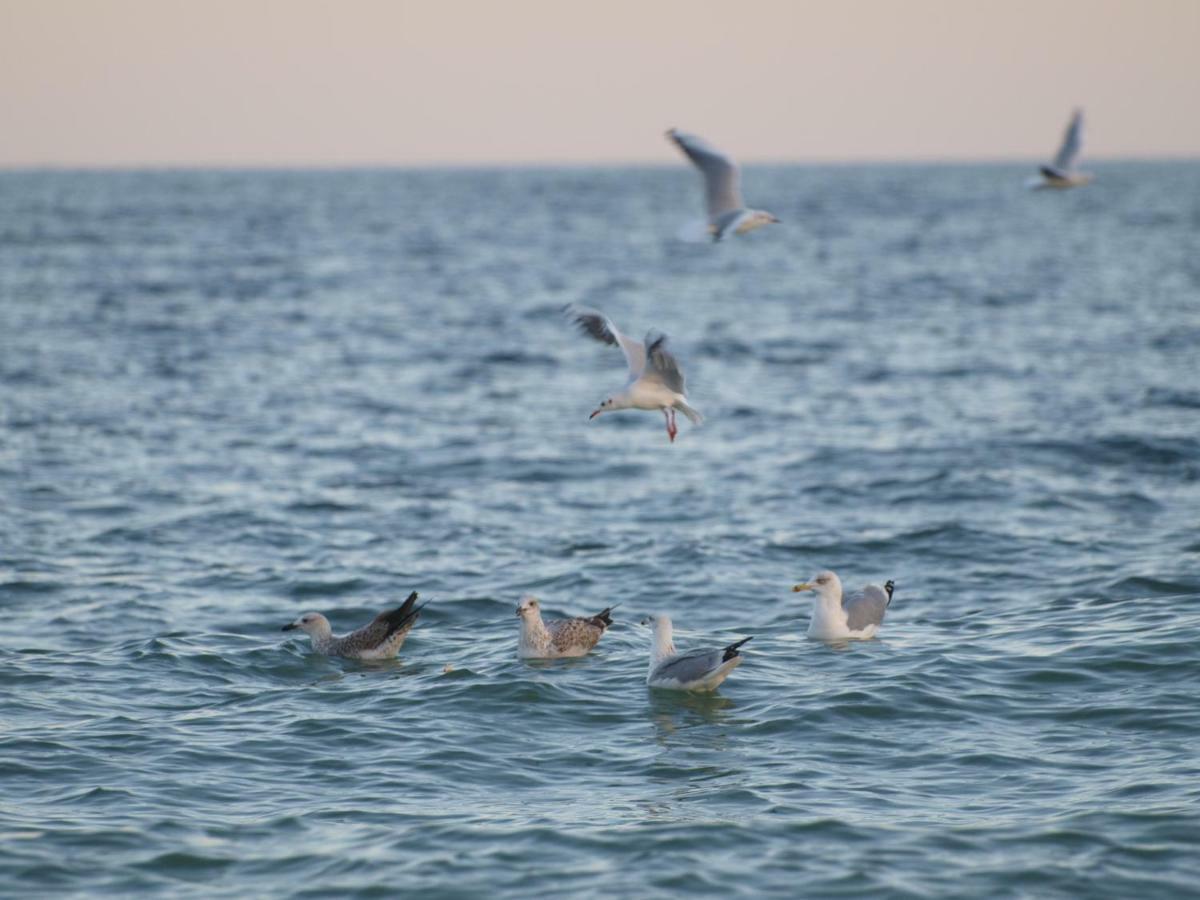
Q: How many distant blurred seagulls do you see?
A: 2